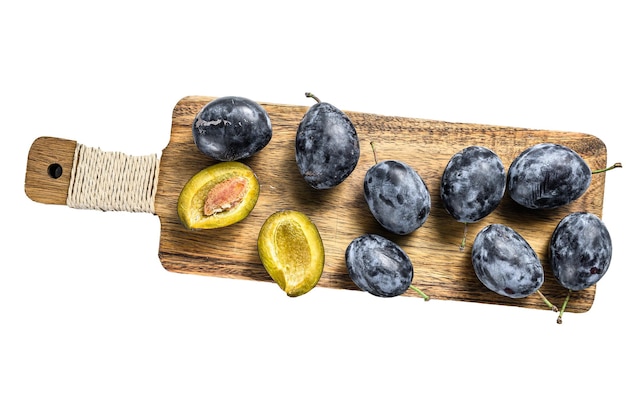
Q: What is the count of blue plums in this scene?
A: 8